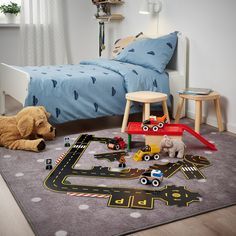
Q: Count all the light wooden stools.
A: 2